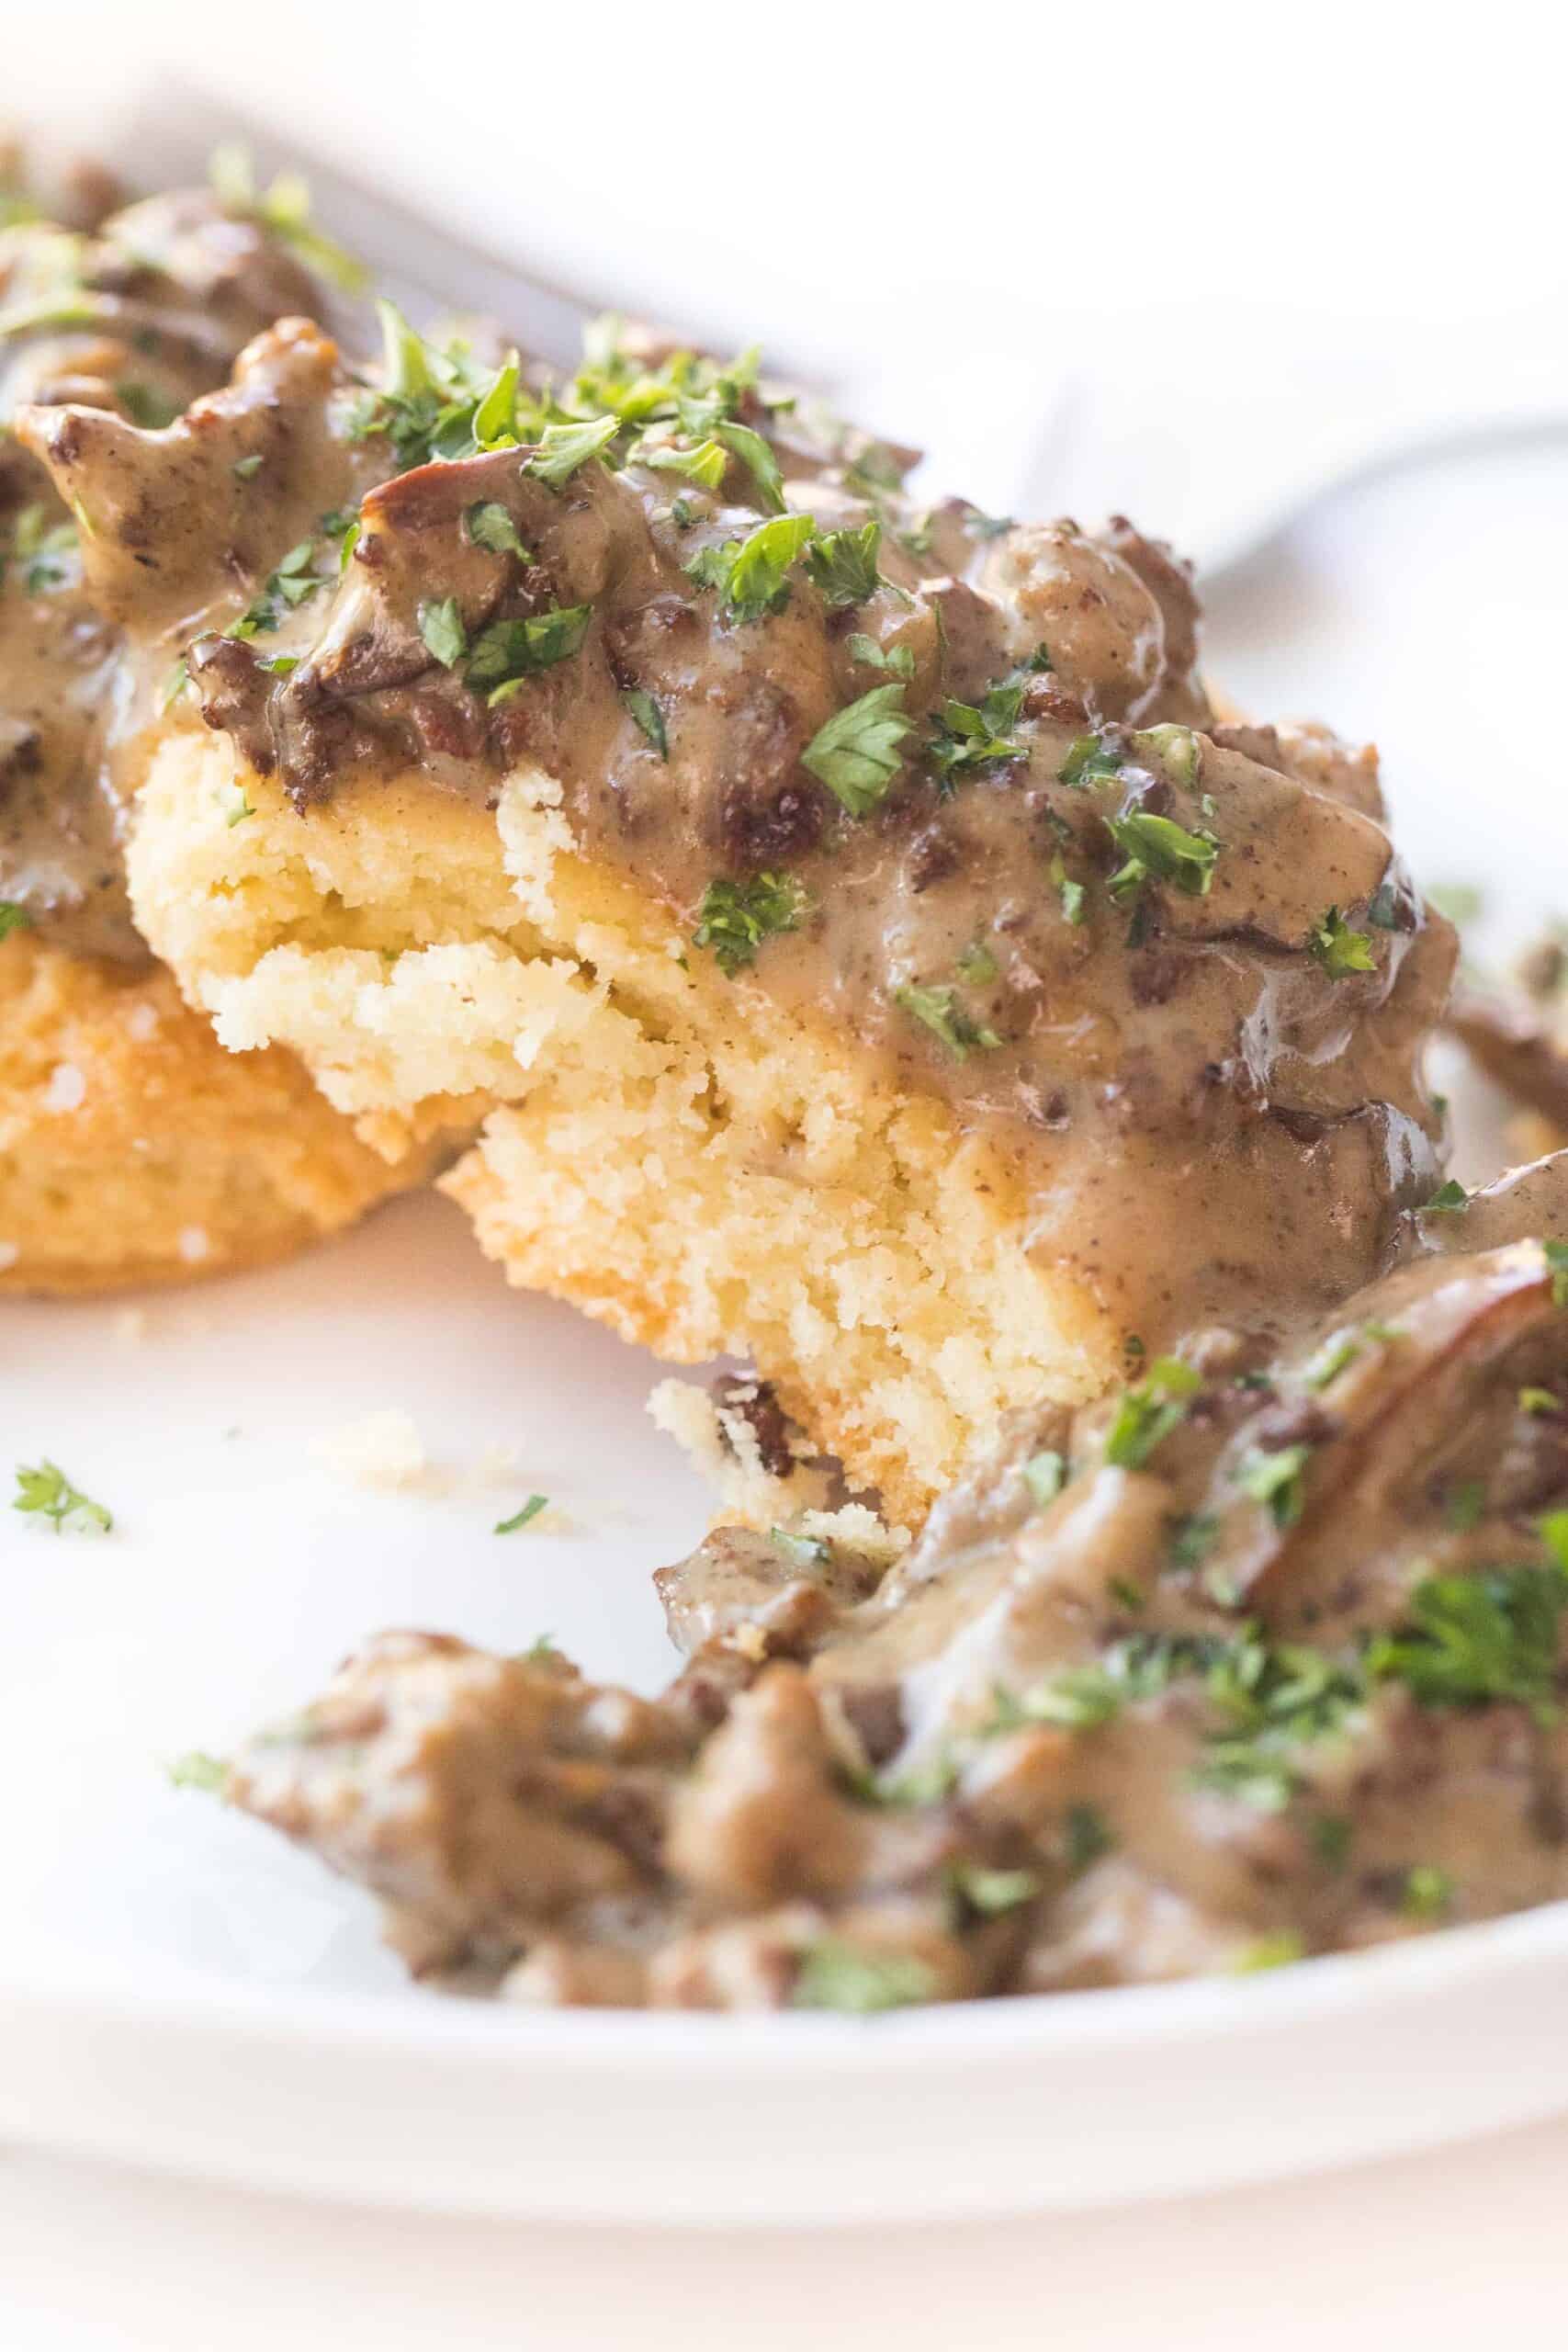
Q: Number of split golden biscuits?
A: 2